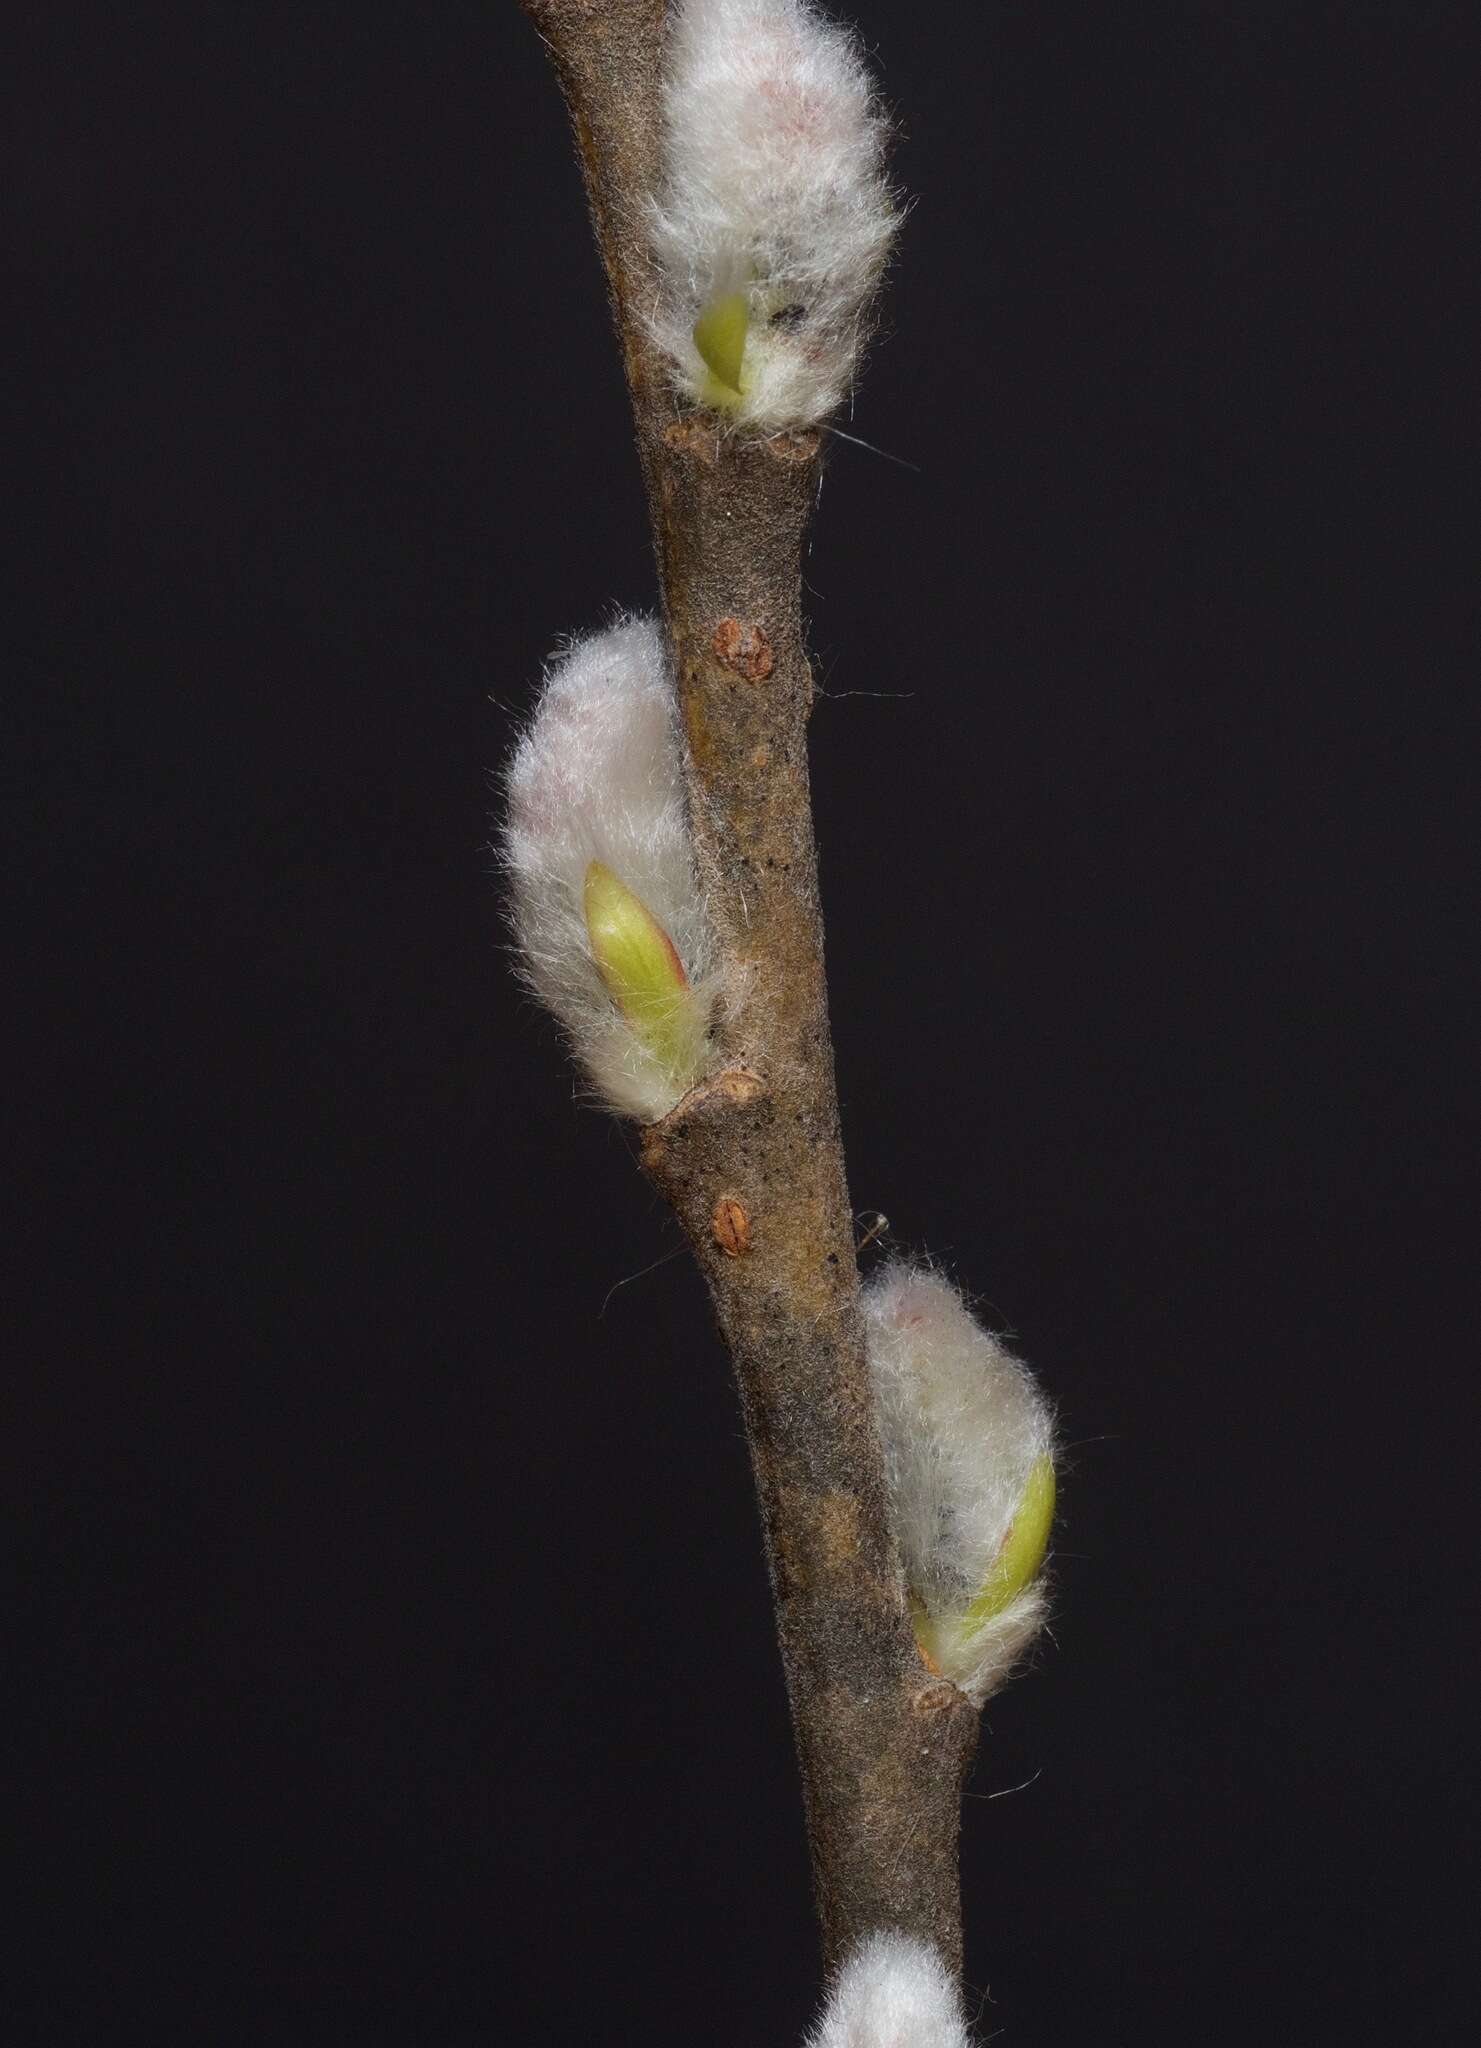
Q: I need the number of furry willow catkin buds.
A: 4